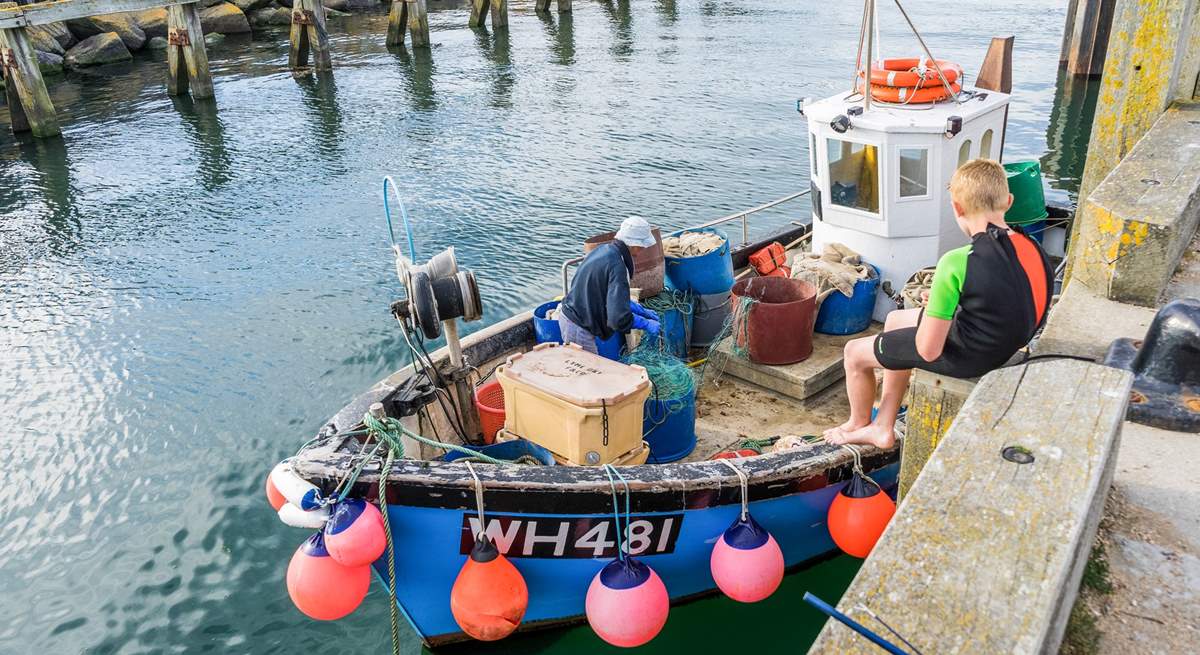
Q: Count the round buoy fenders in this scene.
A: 7